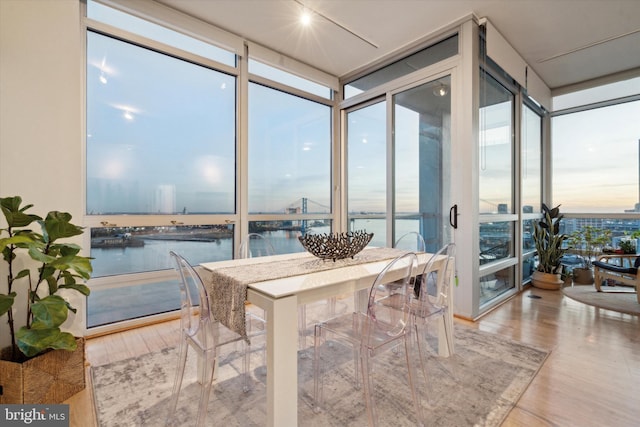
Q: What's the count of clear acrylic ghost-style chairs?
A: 5